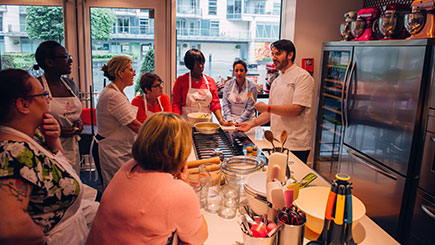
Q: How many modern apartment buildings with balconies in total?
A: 1